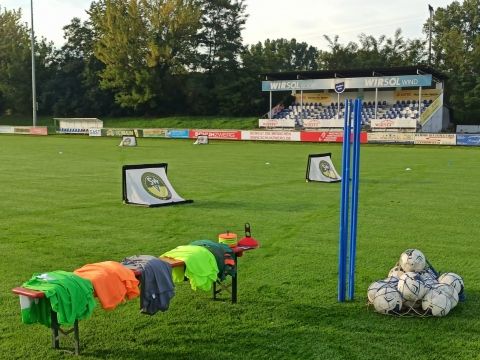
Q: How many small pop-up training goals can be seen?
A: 4